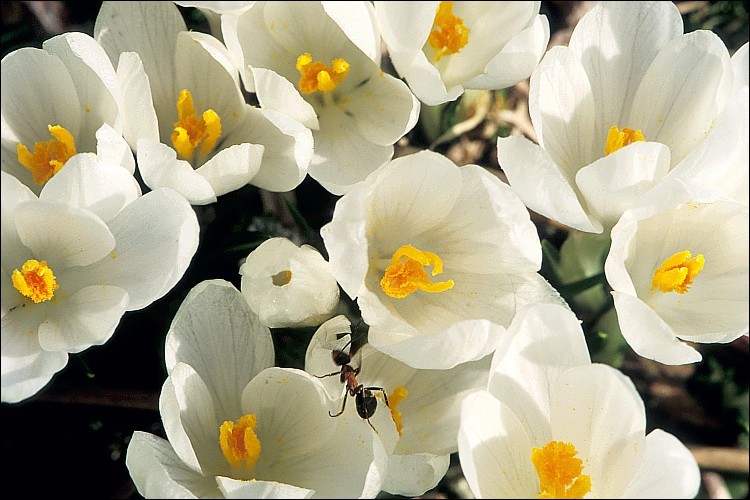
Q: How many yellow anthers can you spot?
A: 11